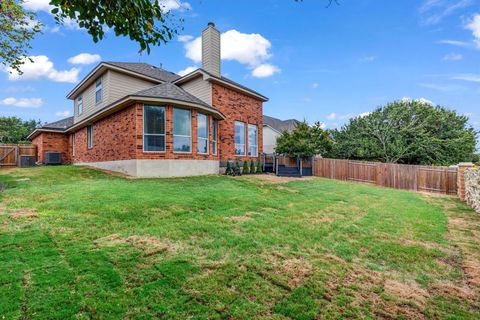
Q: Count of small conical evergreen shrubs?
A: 5